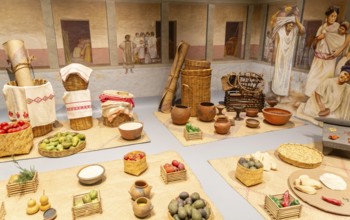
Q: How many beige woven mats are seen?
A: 4